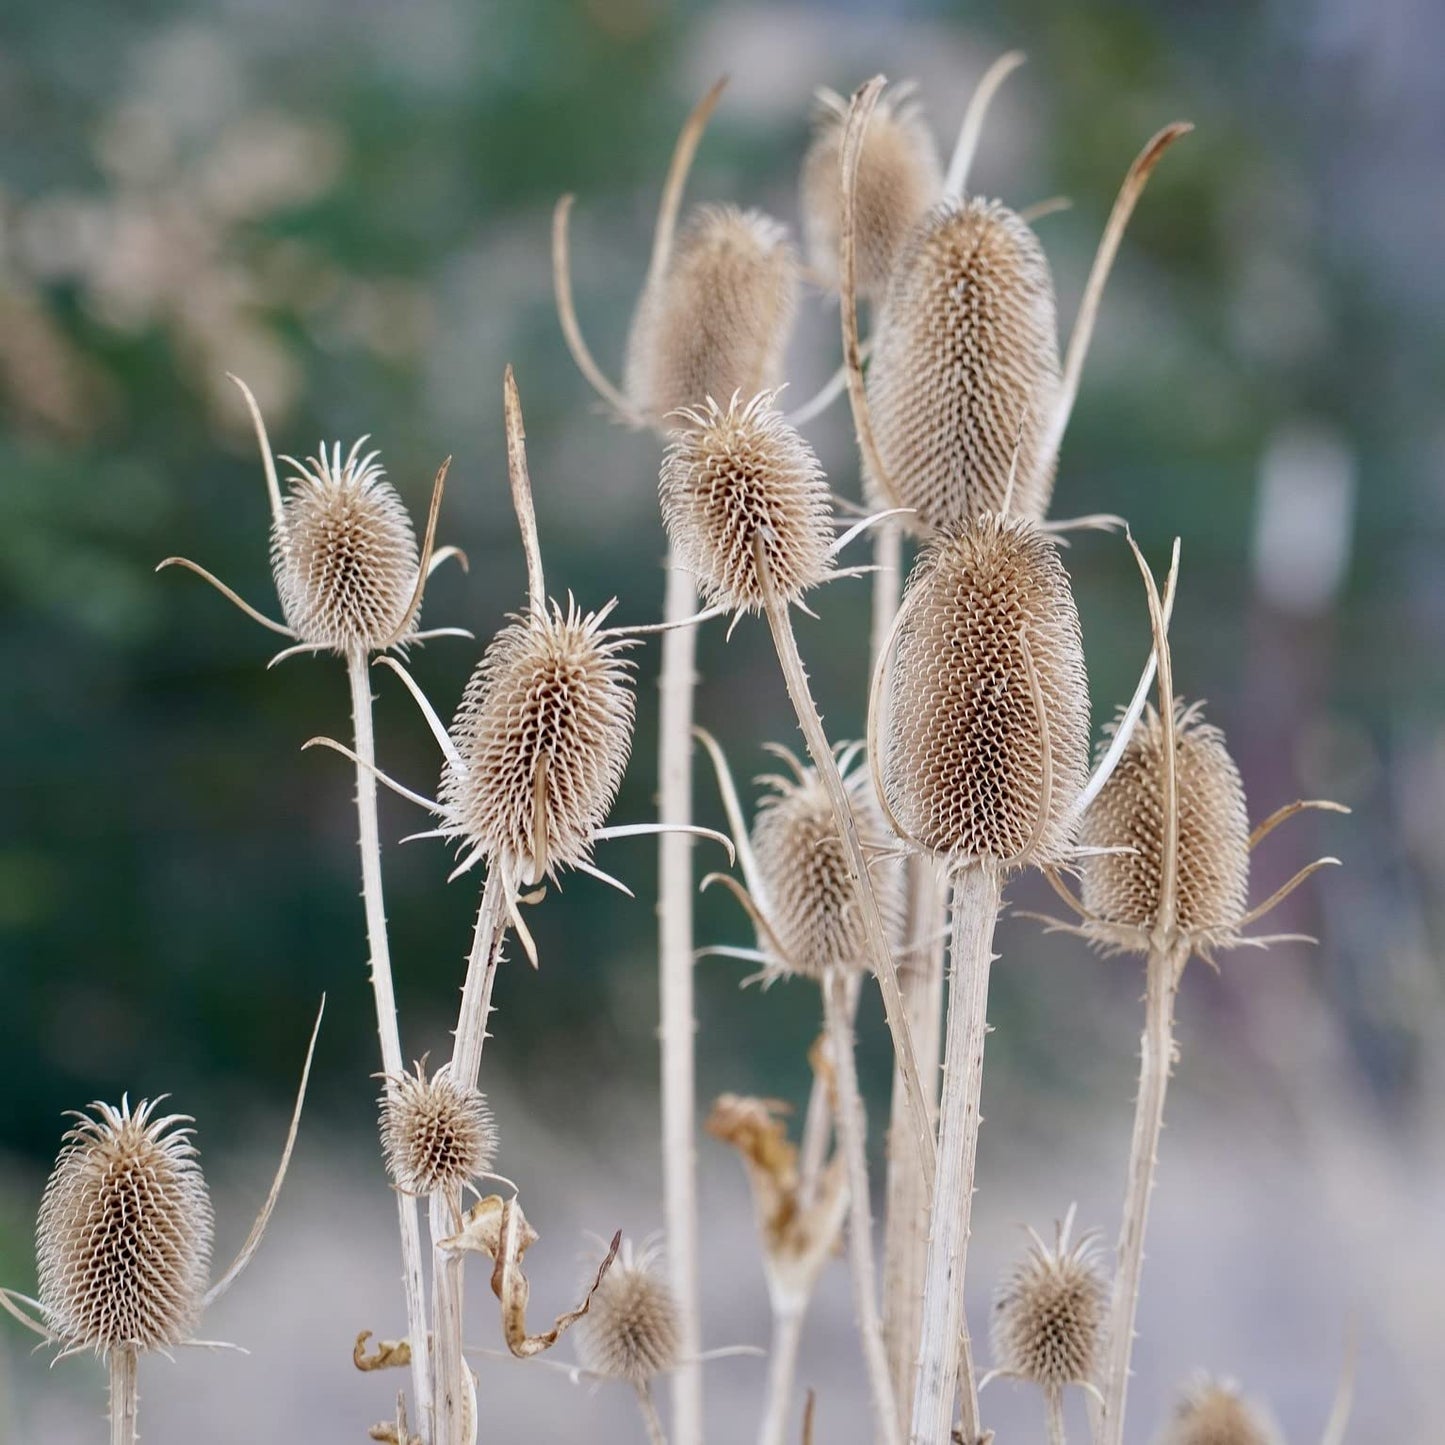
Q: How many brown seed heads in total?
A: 14